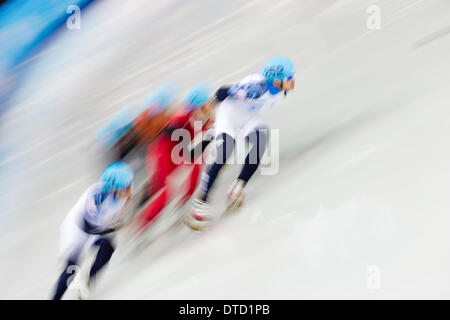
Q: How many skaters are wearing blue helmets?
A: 5